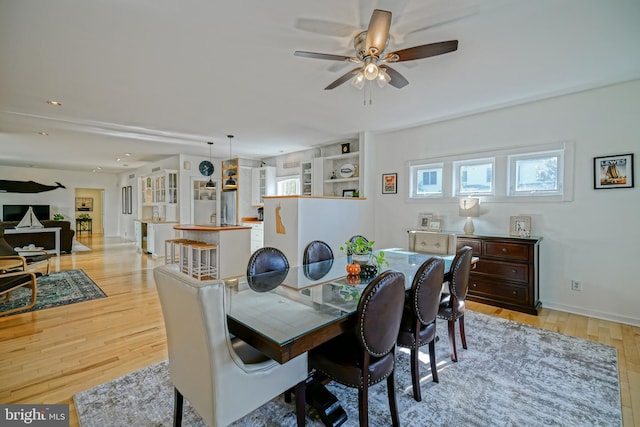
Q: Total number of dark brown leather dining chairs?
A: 6